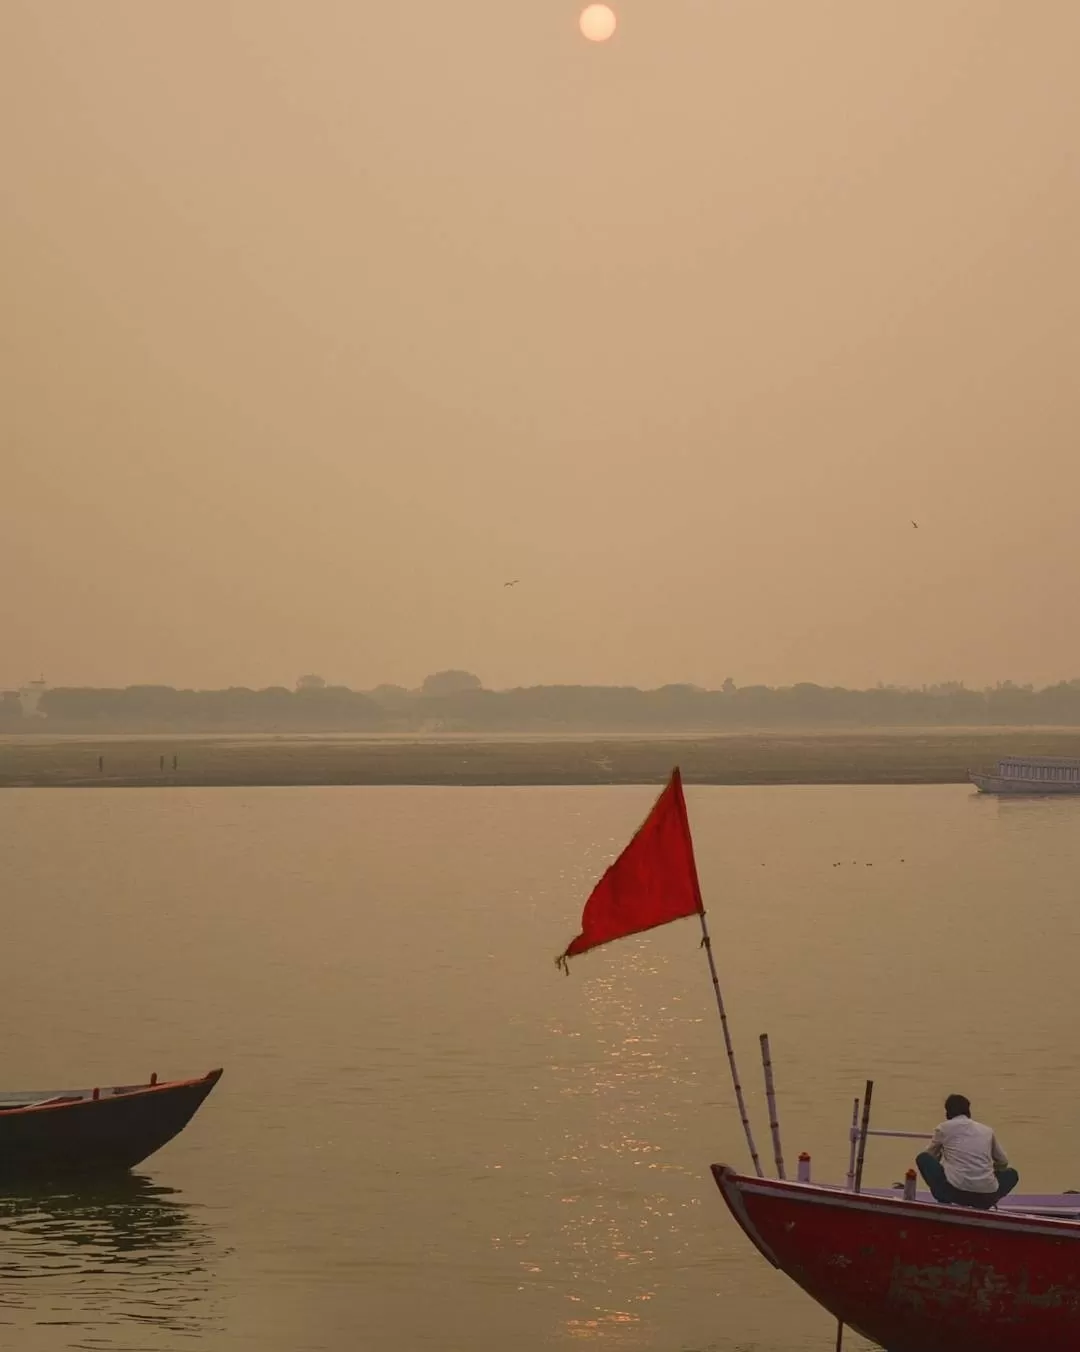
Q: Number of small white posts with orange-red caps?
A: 2